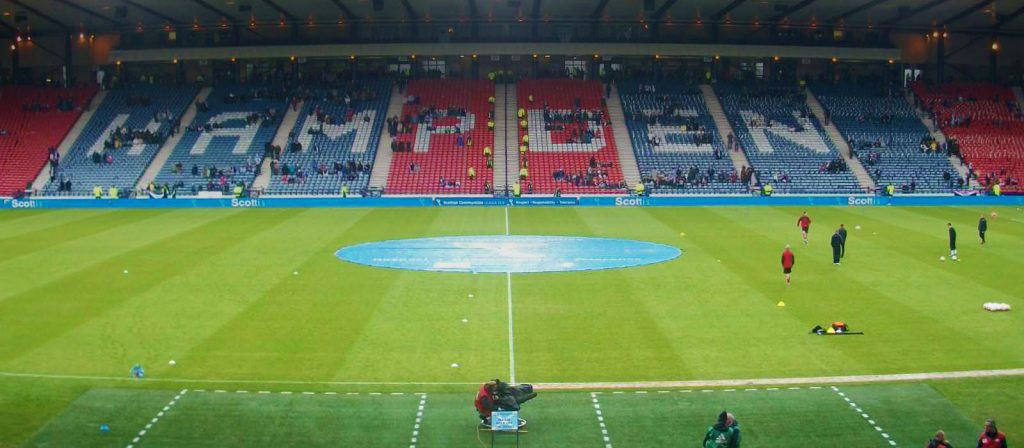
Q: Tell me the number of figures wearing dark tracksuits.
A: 4